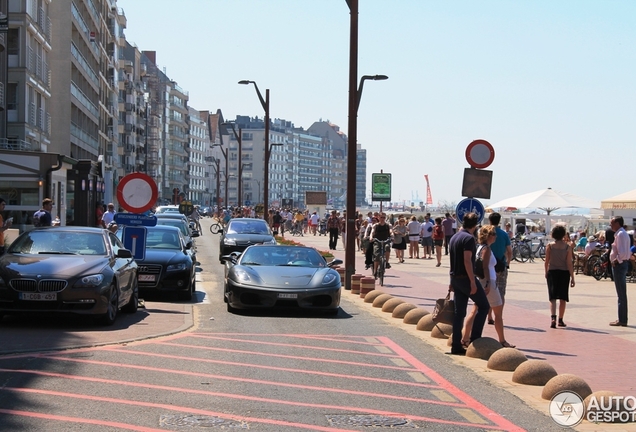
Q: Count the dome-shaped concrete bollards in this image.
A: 13